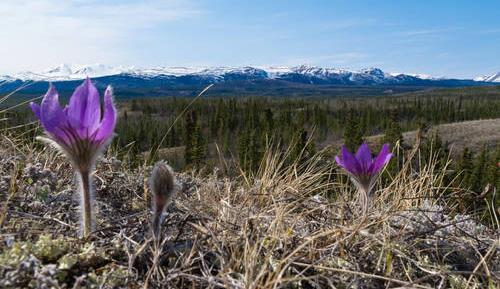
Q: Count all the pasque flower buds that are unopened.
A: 1